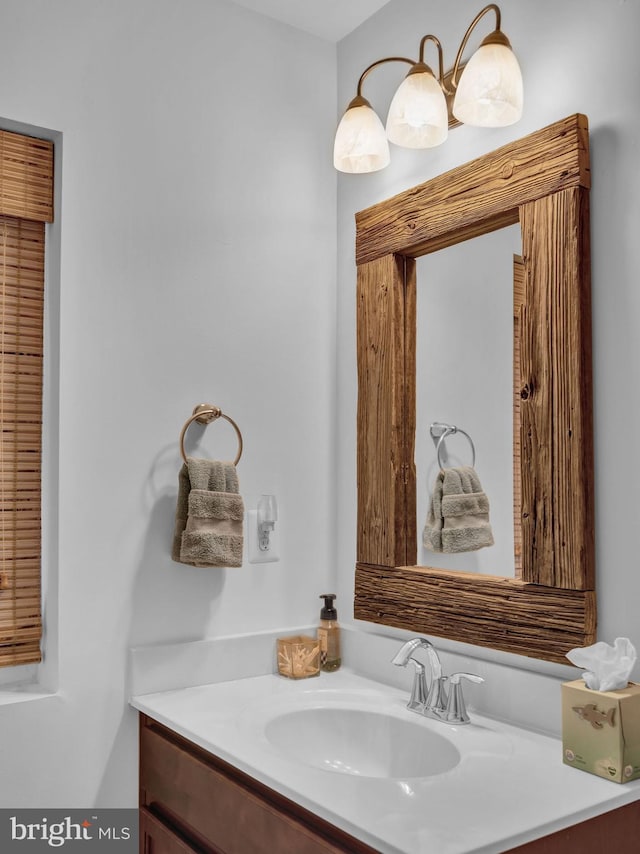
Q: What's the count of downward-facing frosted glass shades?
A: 3